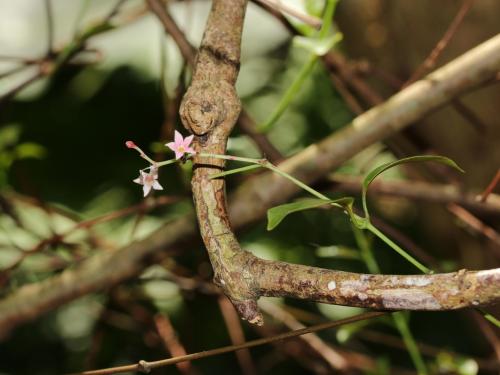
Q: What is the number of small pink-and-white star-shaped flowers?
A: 2